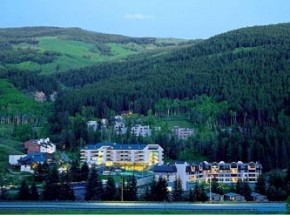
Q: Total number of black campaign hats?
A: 0